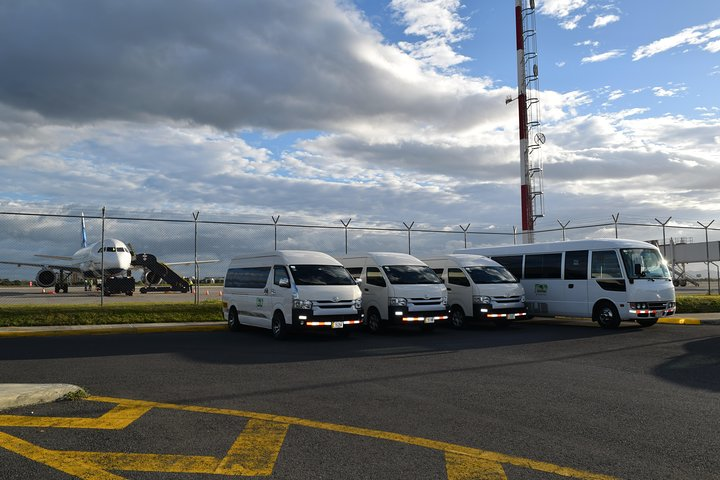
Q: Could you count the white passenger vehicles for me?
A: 4